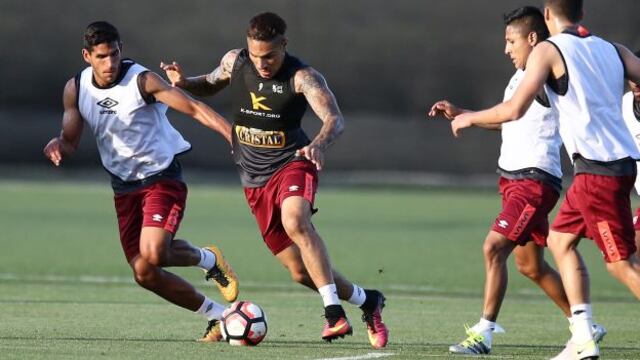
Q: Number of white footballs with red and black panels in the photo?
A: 1